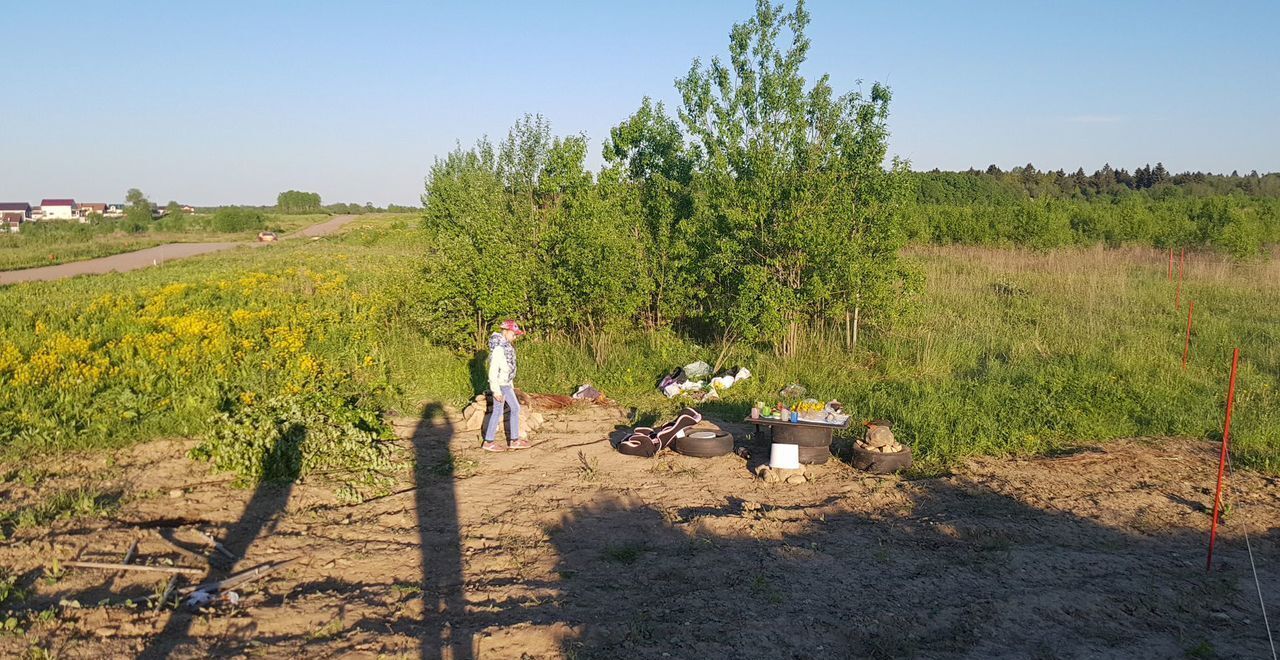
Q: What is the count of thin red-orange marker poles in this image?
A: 4